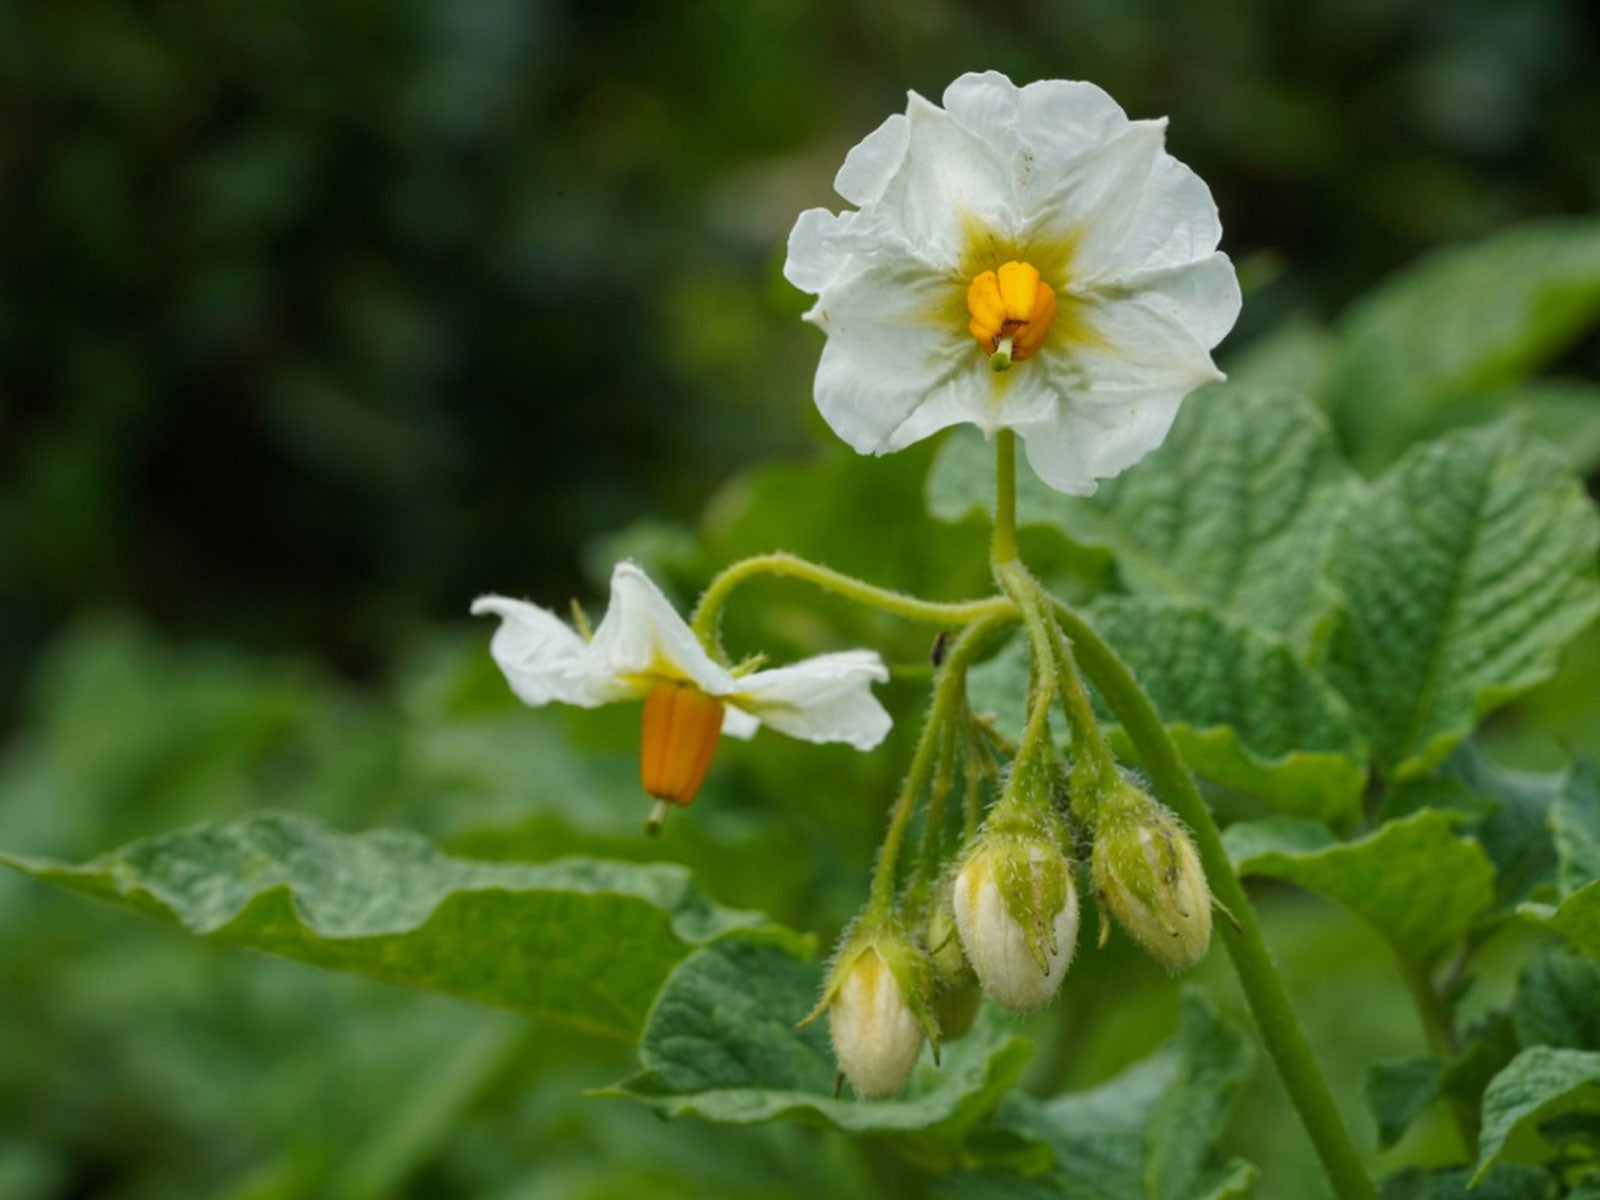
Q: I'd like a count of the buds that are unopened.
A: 4